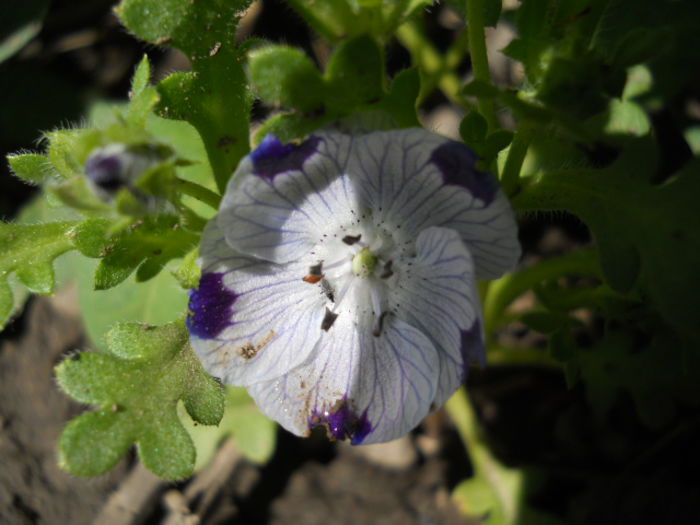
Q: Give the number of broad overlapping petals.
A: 5